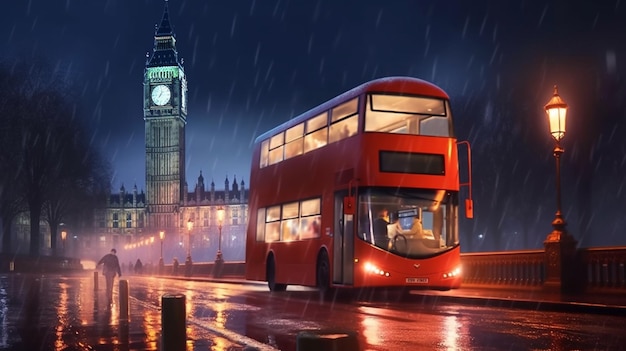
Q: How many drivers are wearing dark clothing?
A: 1